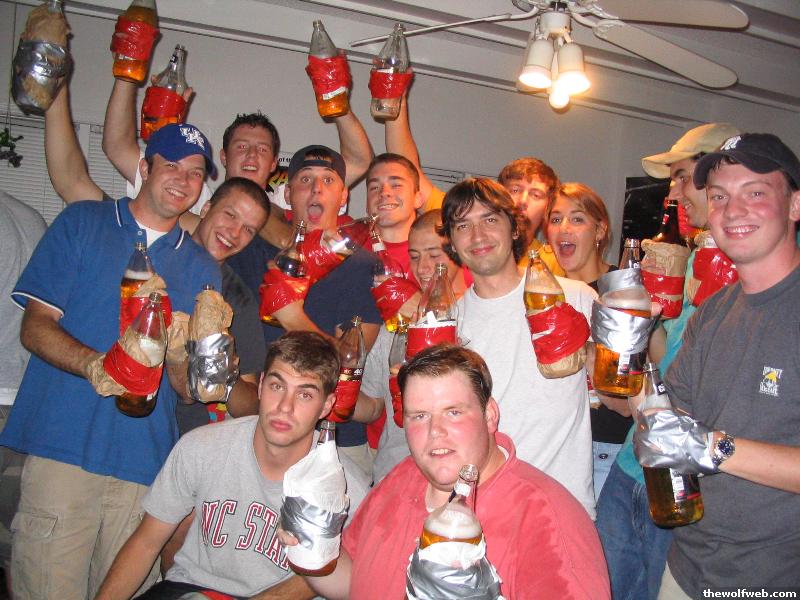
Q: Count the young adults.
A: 13